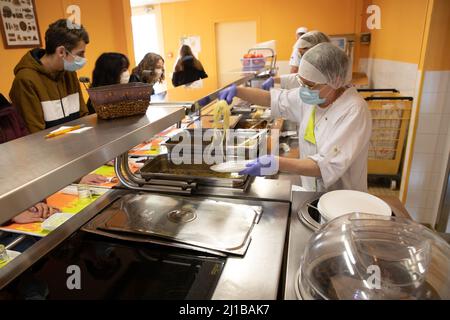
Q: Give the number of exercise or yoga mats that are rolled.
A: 0